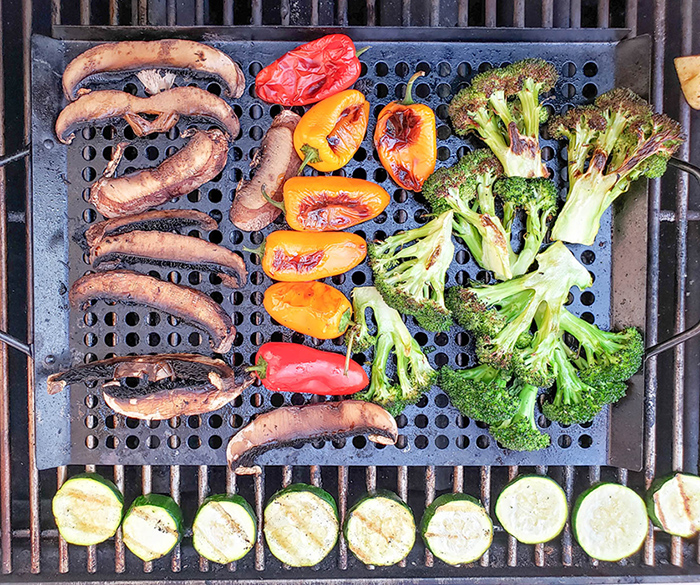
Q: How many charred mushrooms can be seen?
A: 10